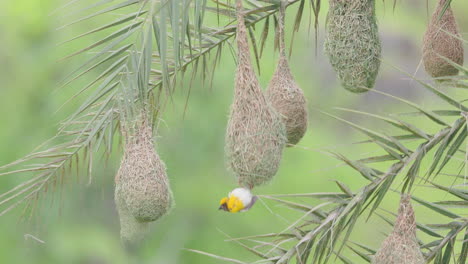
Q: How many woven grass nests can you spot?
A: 6